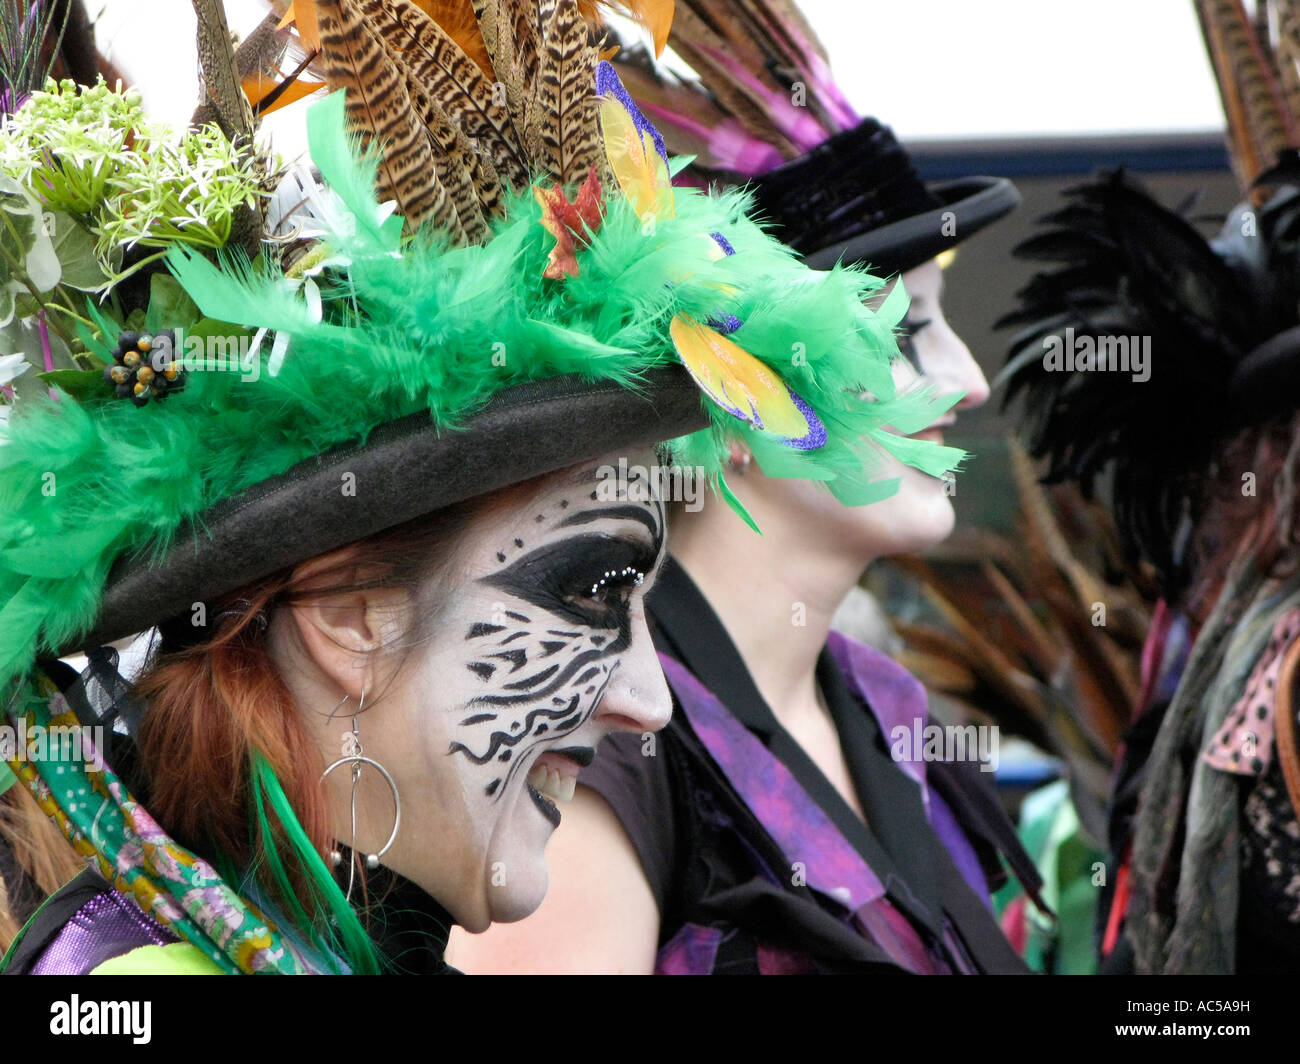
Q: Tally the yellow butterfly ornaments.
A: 2